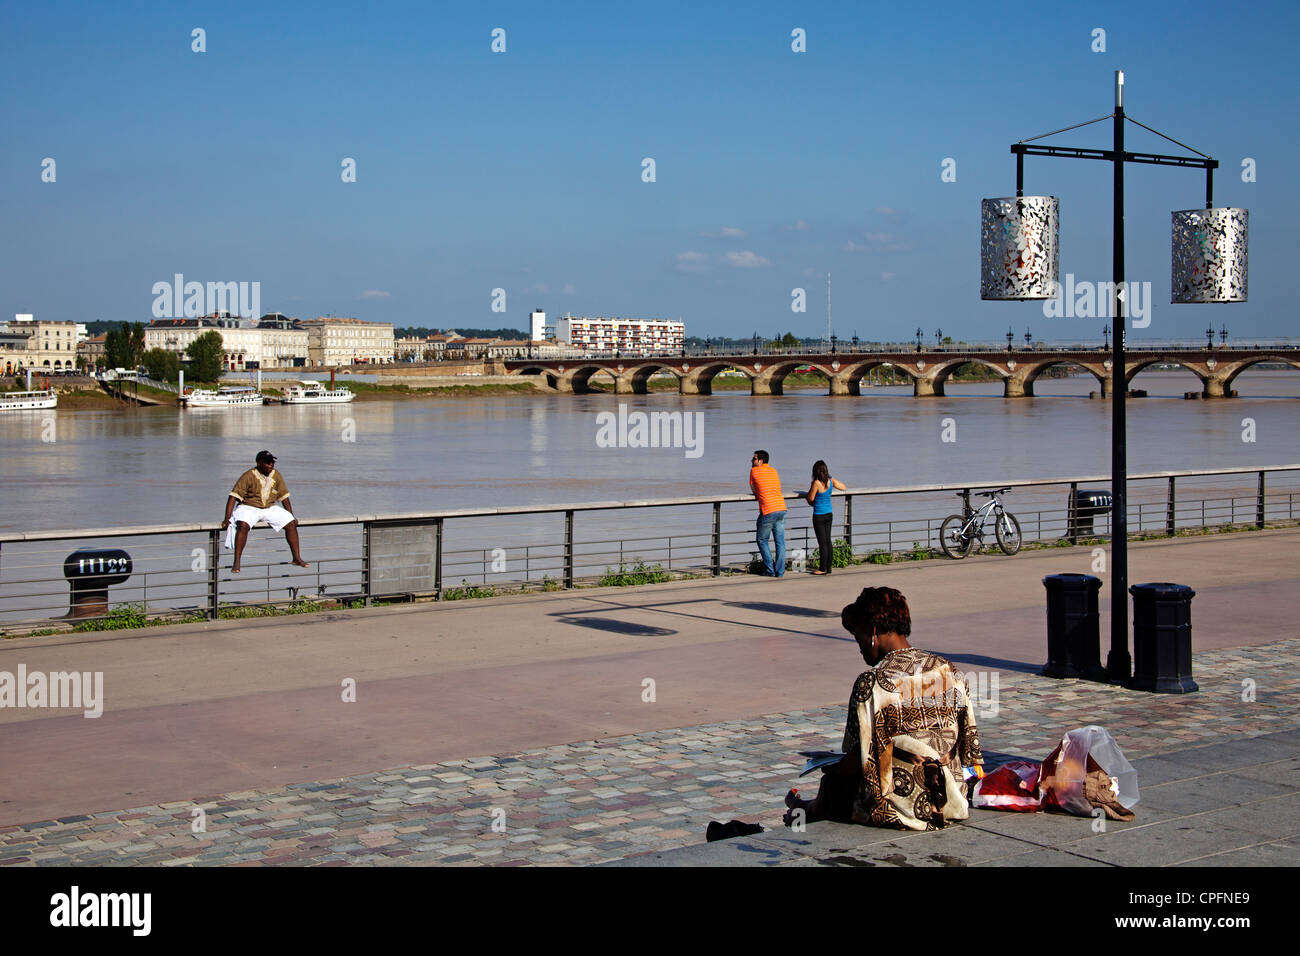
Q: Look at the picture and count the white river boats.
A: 3